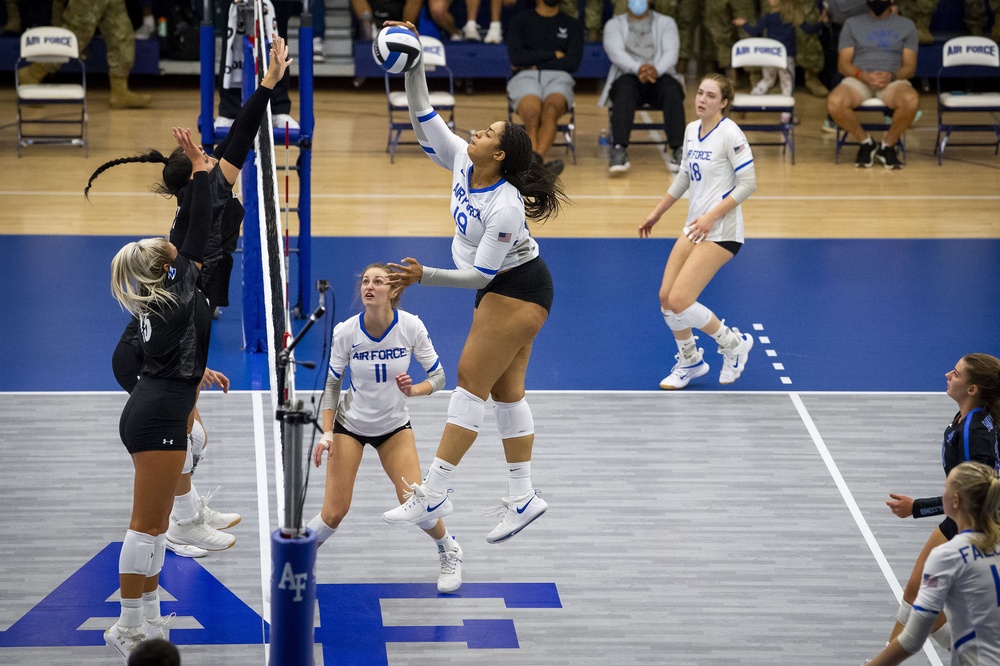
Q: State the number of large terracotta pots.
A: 0